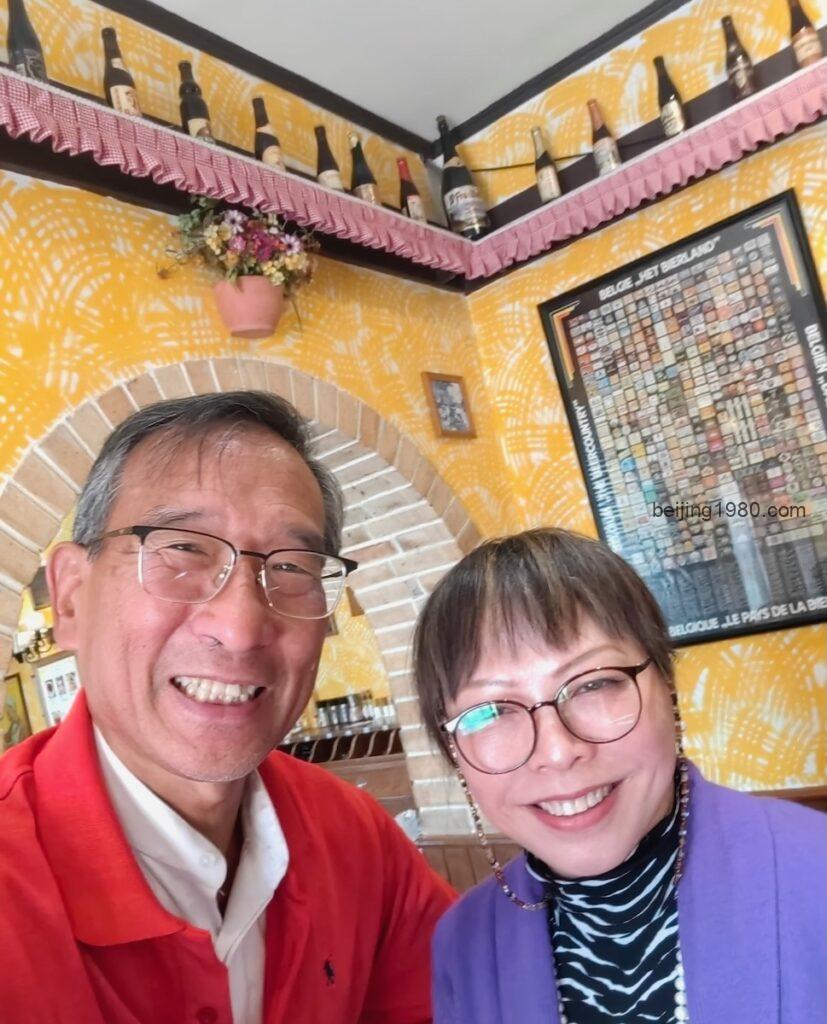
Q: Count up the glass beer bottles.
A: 13